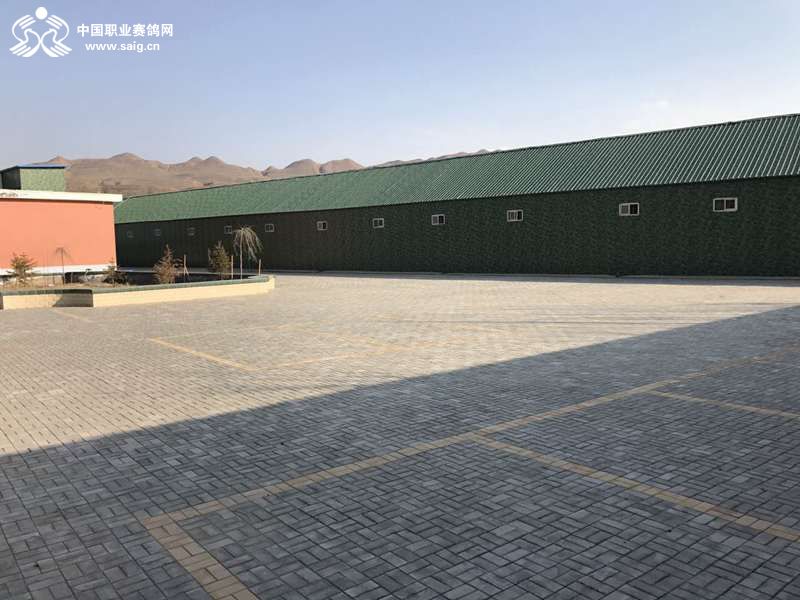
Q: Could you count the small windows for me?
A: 11